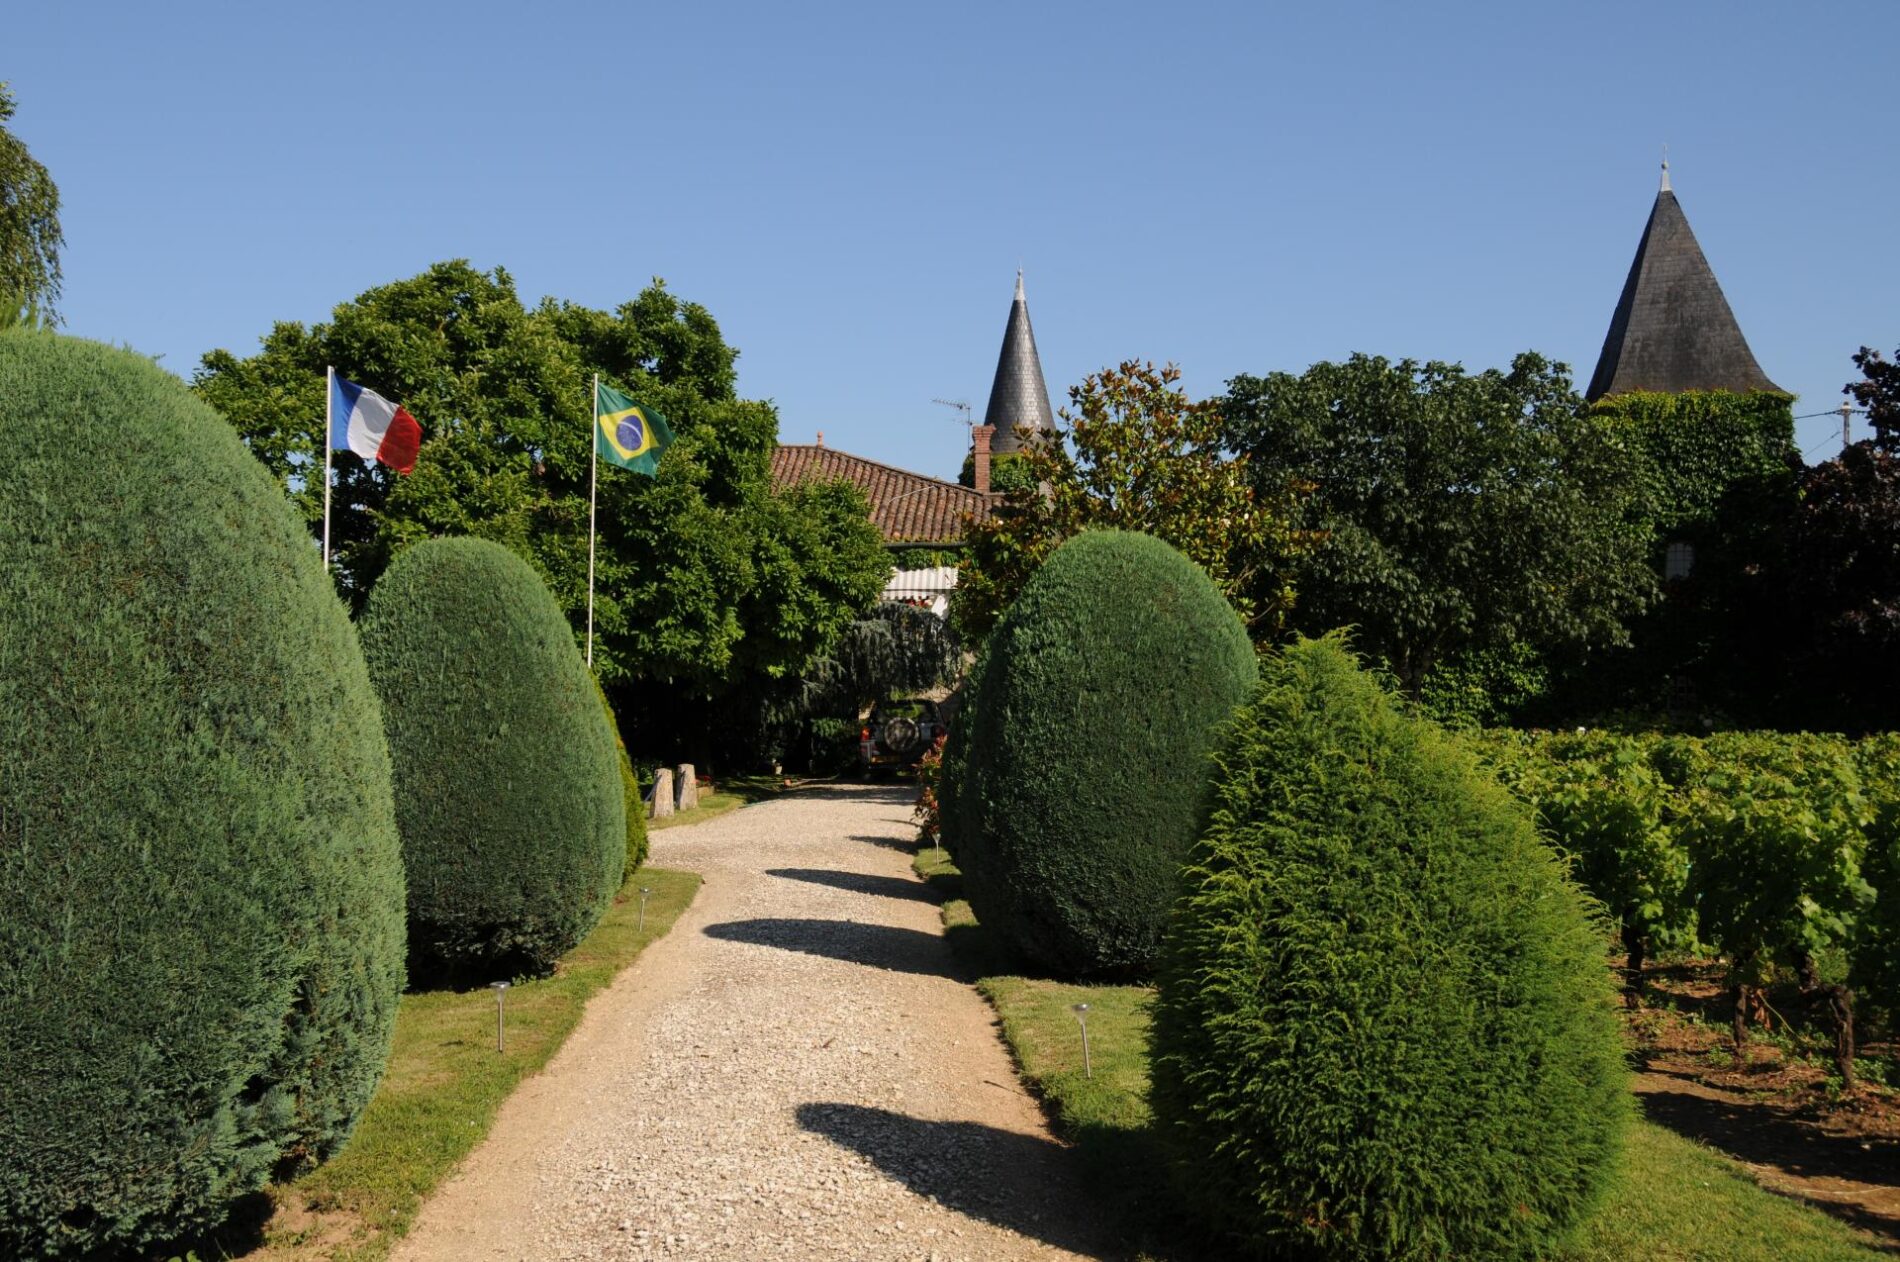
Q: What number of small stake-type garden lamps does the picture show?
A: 4